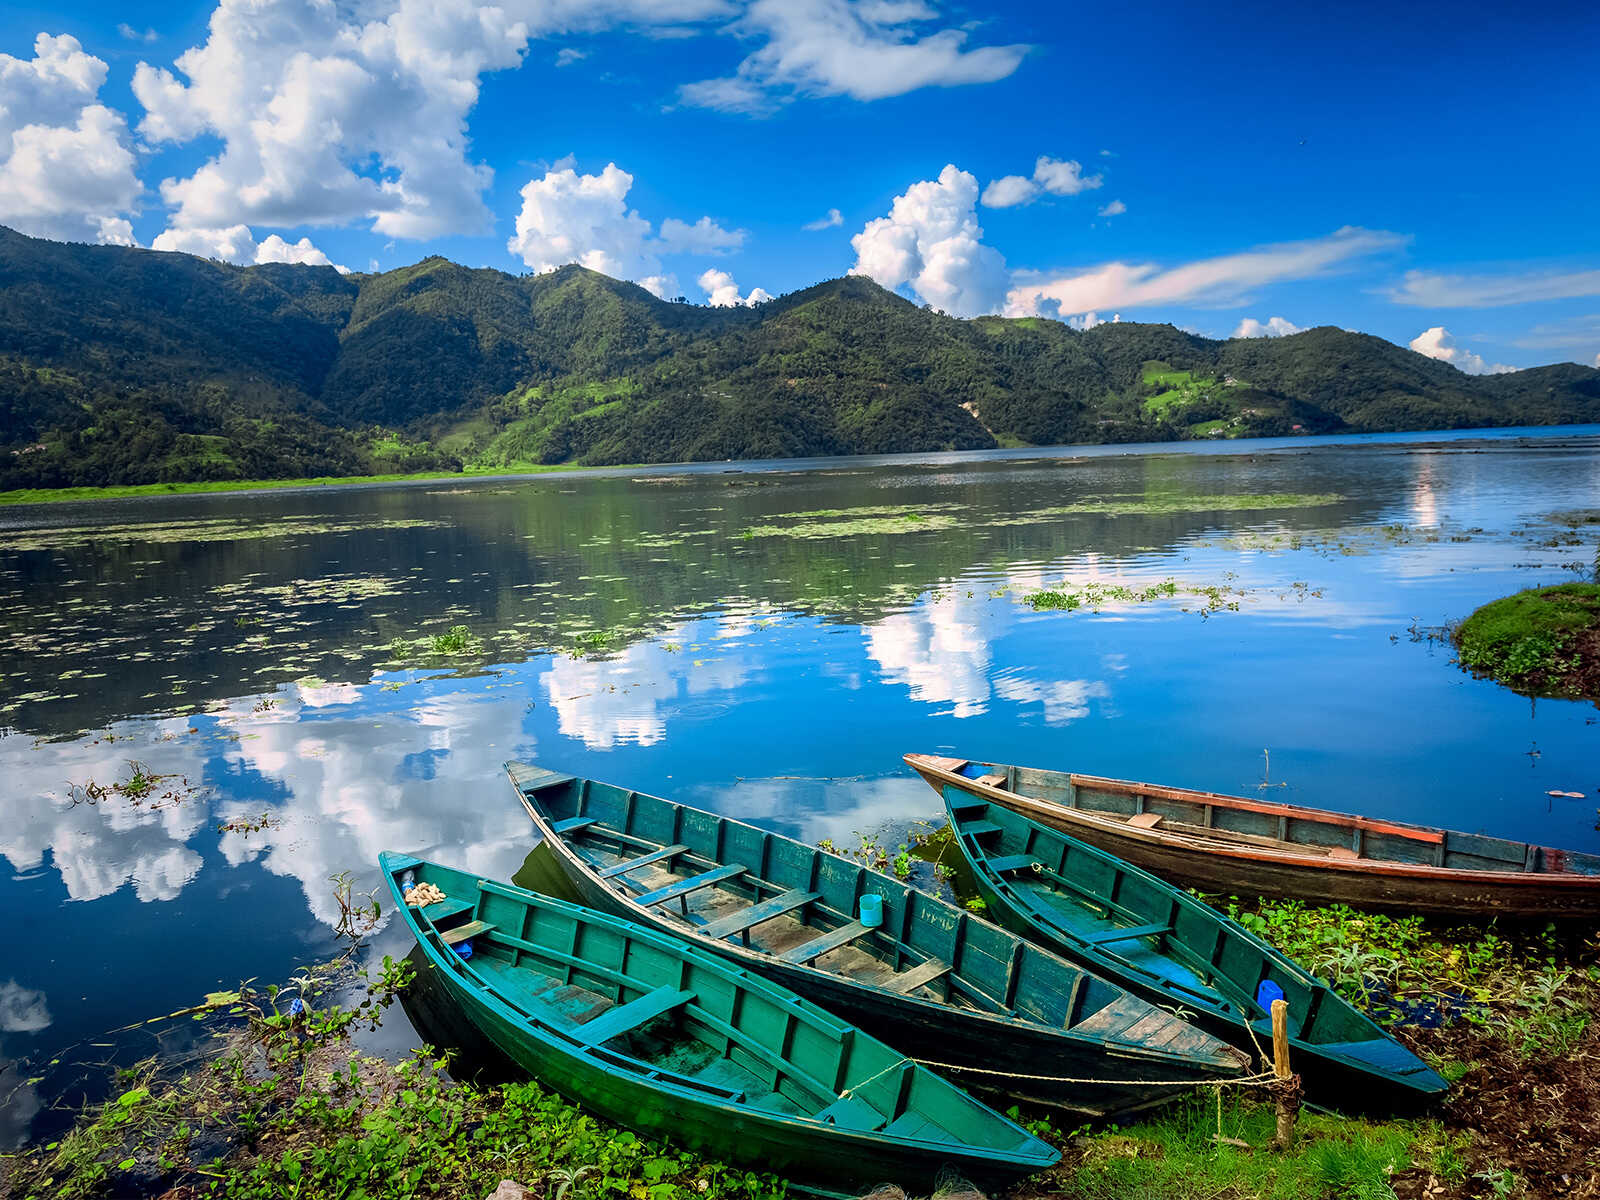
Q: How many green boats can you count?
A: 3